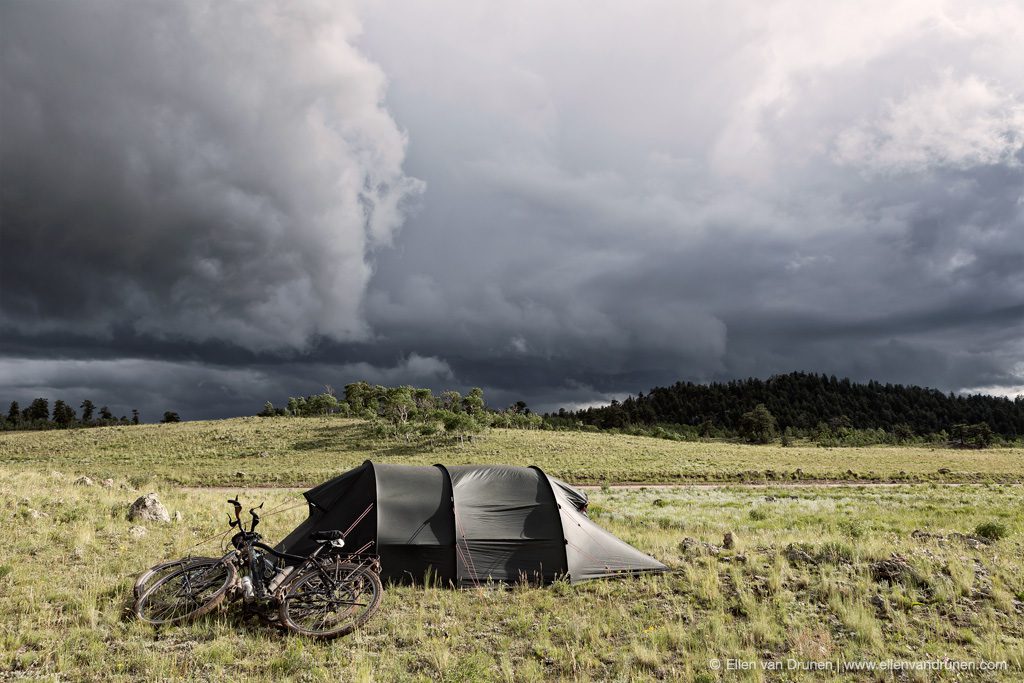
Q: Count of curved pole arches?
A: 3